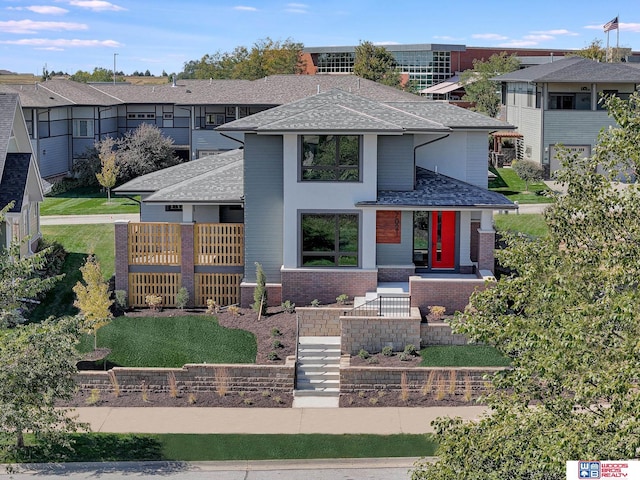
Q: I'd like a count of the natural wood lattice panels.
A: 4